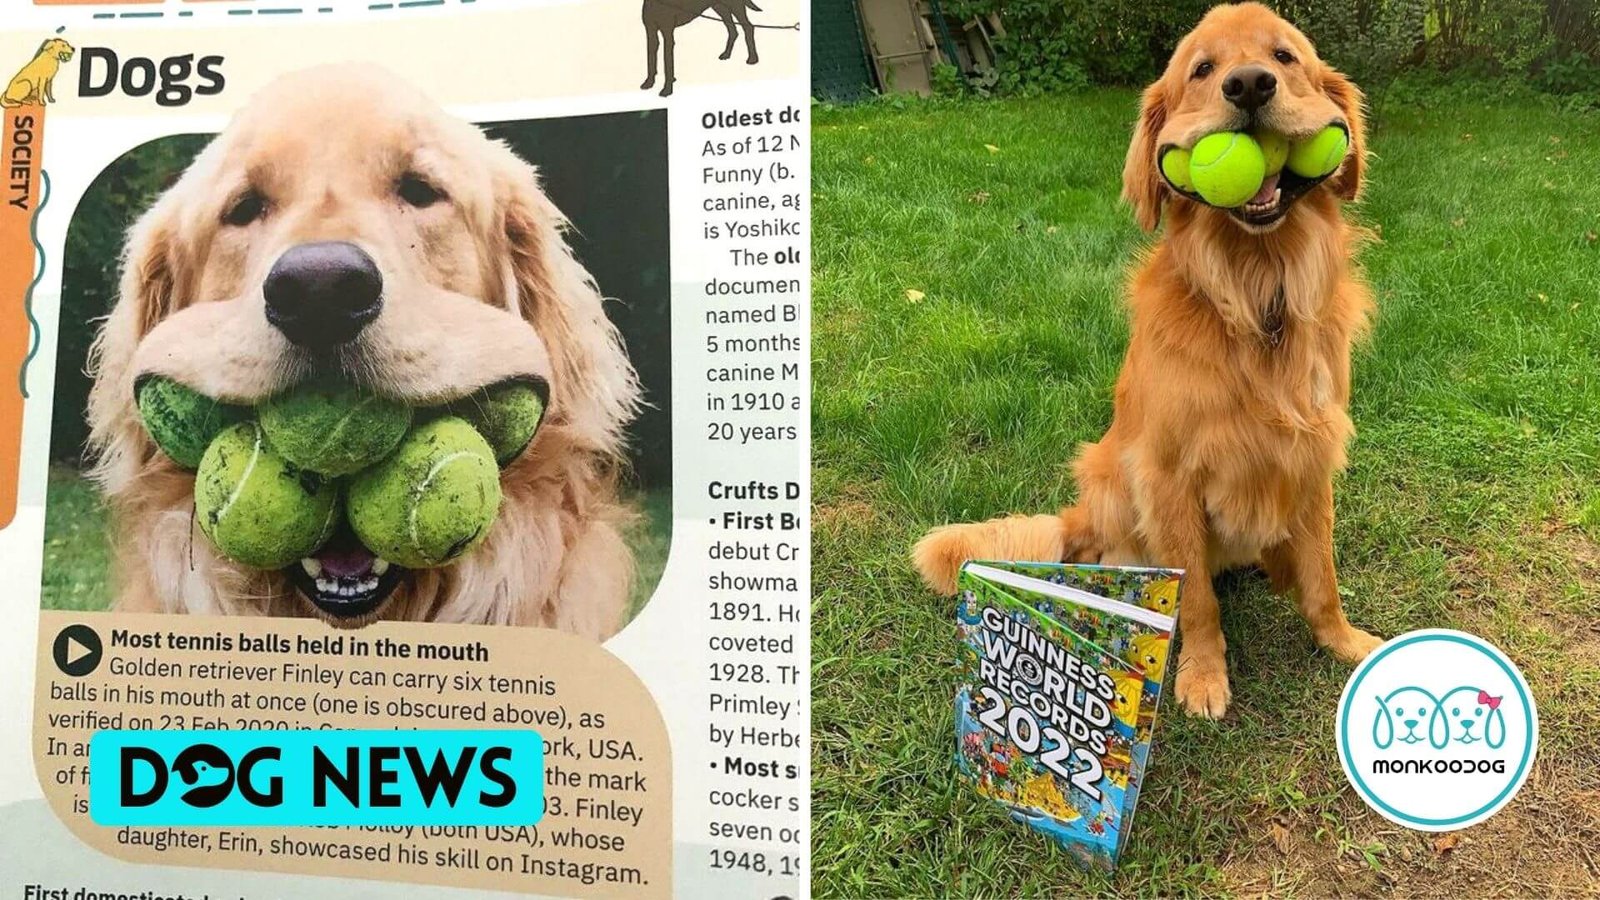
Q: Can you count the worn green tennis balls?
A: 5